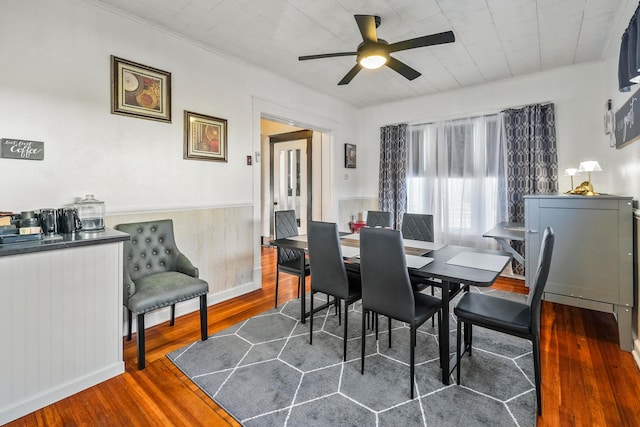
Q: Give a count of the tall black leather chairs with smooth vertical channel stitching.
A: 0